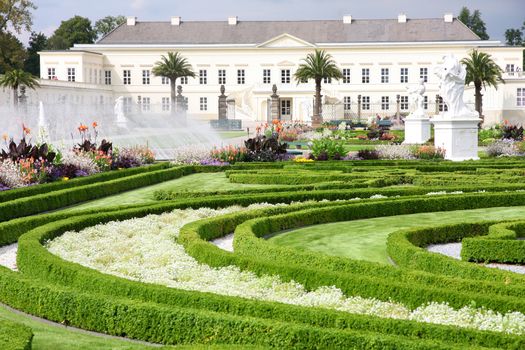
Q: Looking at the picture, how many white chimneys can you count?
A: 6